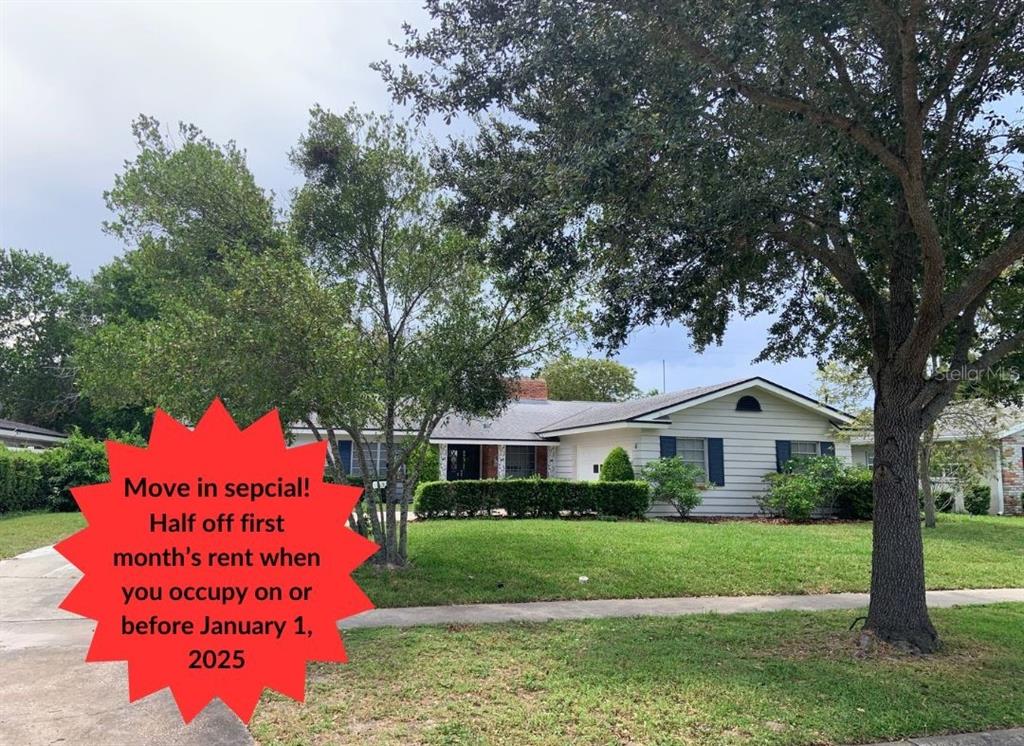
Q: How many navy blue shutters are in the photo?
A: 5